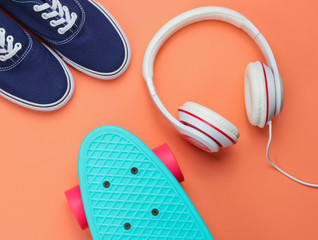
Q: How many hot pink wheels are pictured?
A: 2